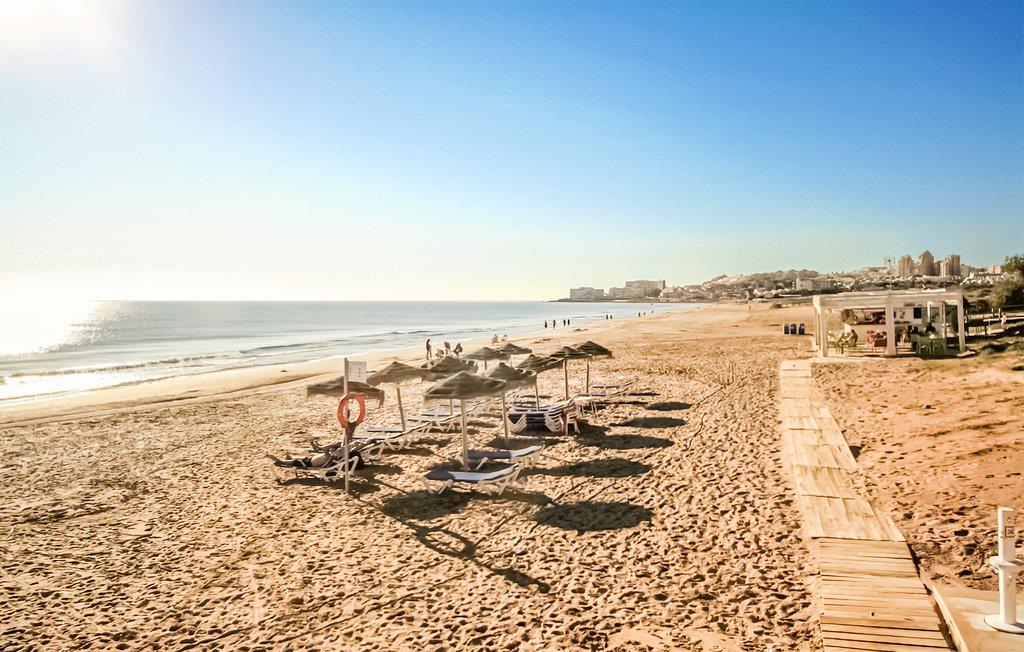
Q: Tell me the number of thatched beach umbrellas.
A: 10